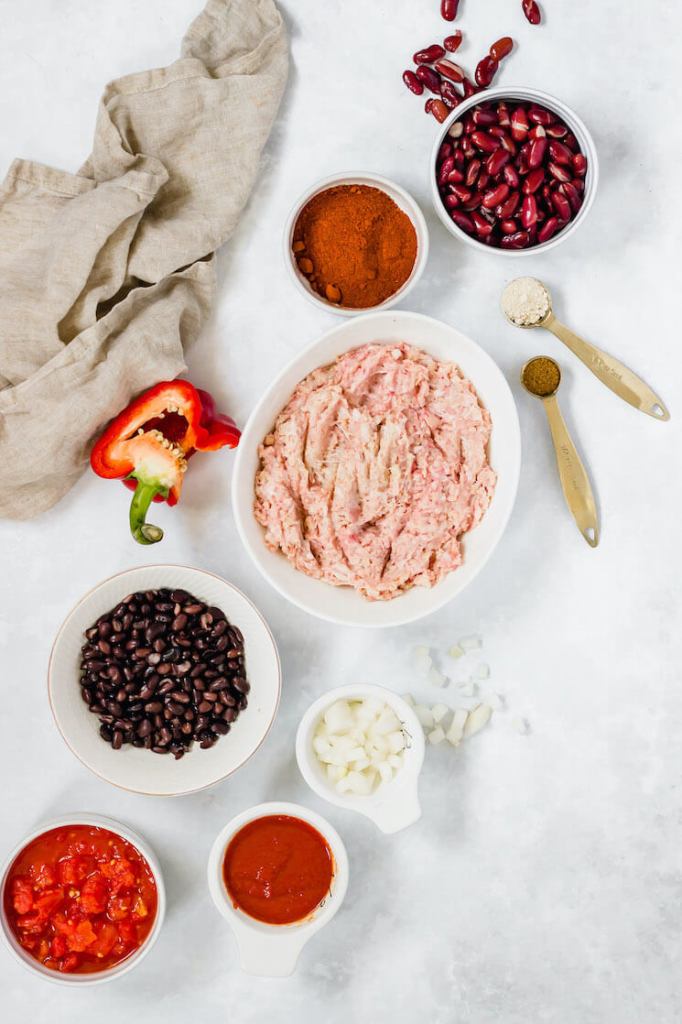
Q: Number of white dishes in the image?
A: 7